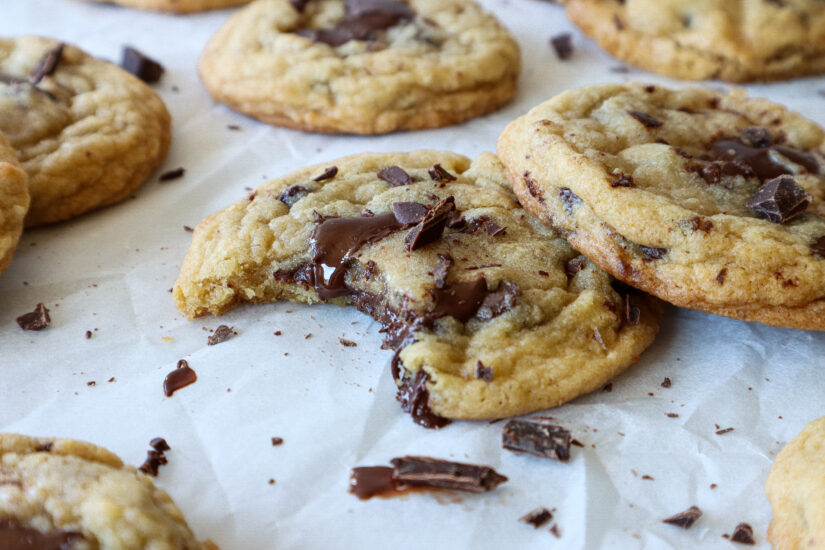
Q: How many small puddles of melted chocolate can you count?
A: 2